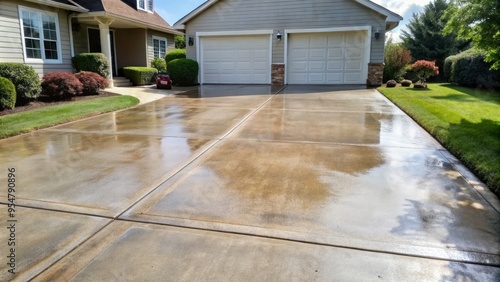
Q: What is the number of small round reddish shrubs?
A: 2